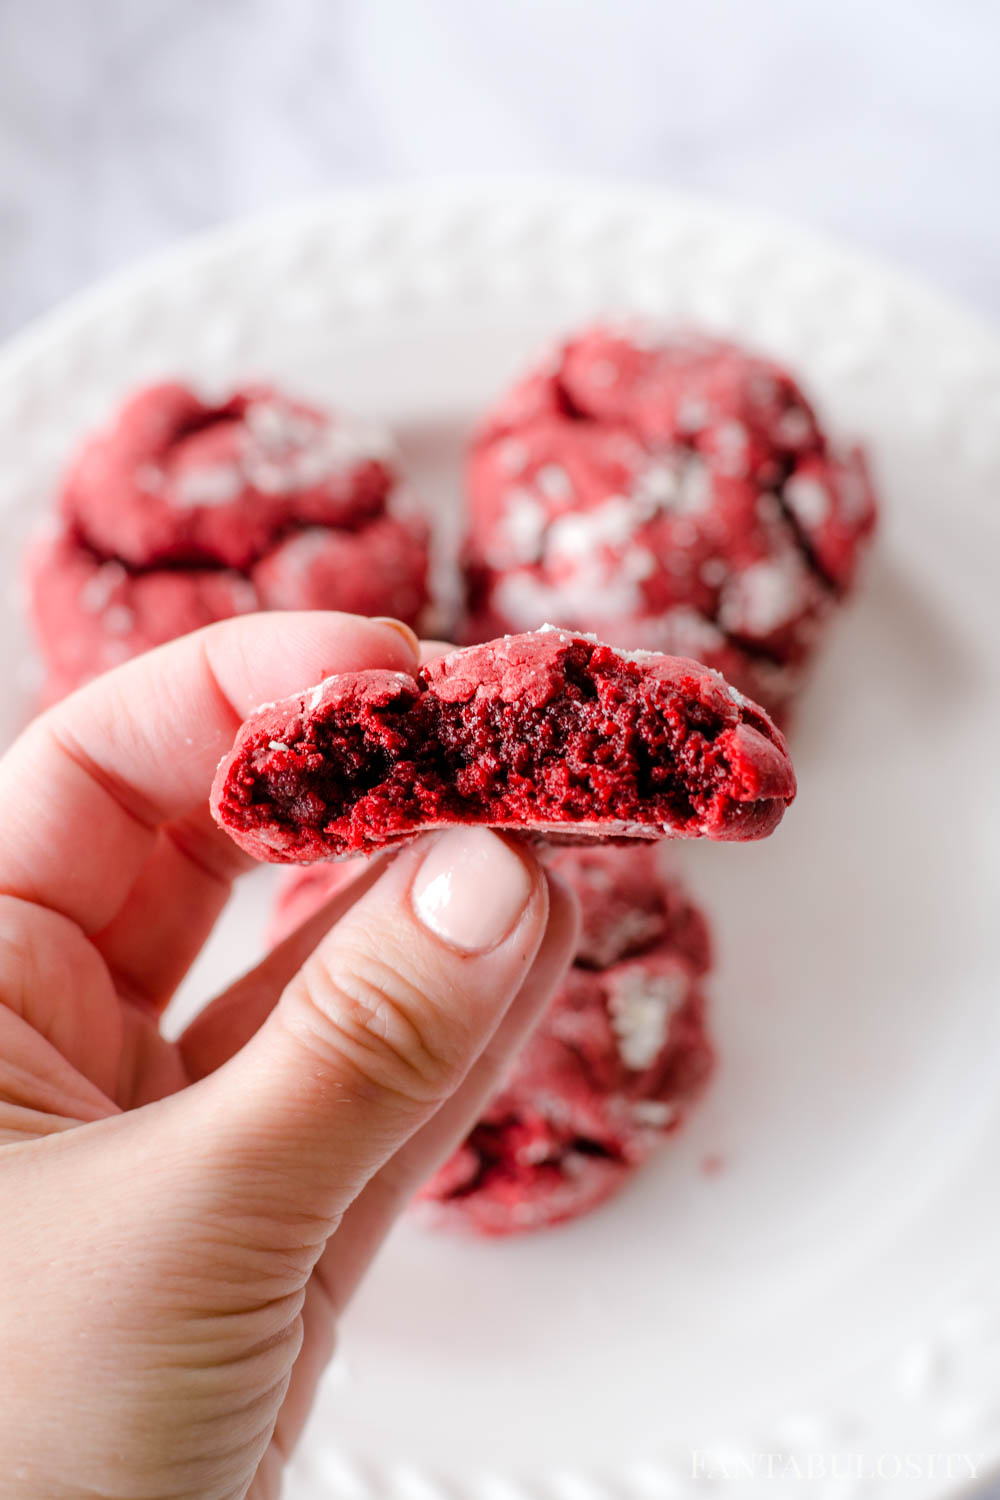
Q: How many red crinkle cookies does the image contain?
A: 4